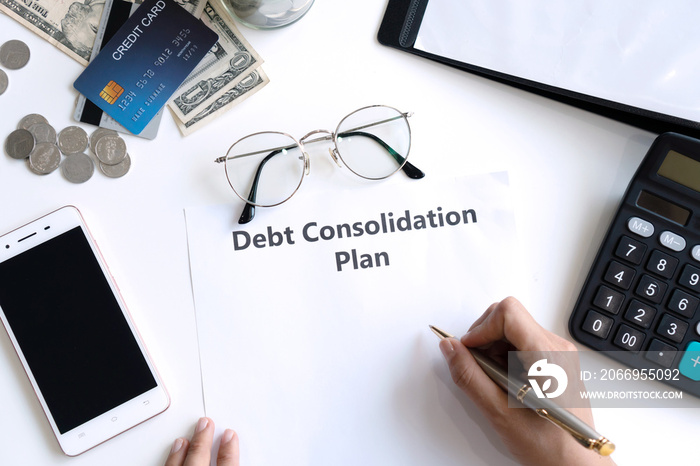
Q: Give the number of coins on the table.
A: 12